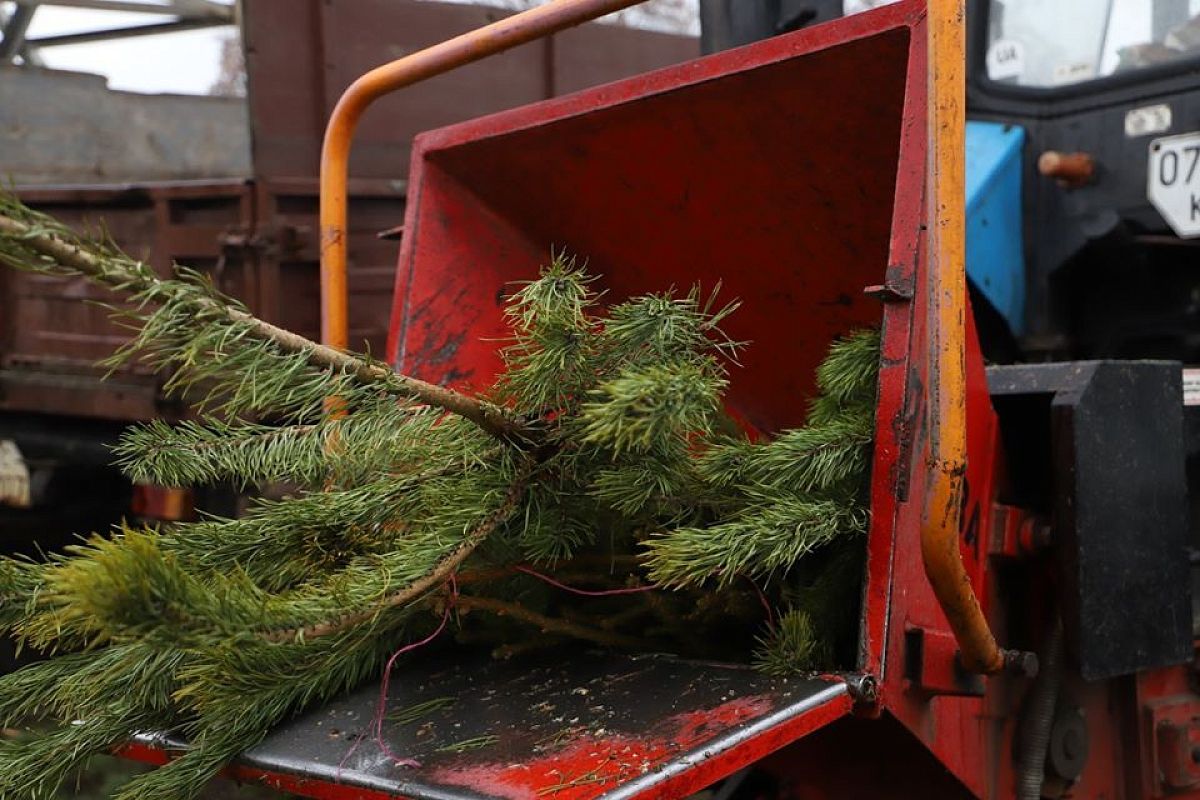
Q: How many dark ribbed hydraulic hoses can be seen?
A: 1